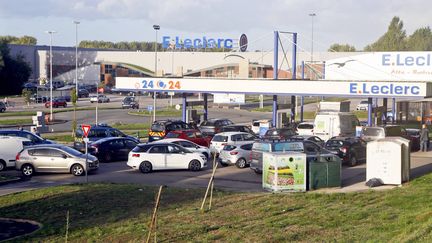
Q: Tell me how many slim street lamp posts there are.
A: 4